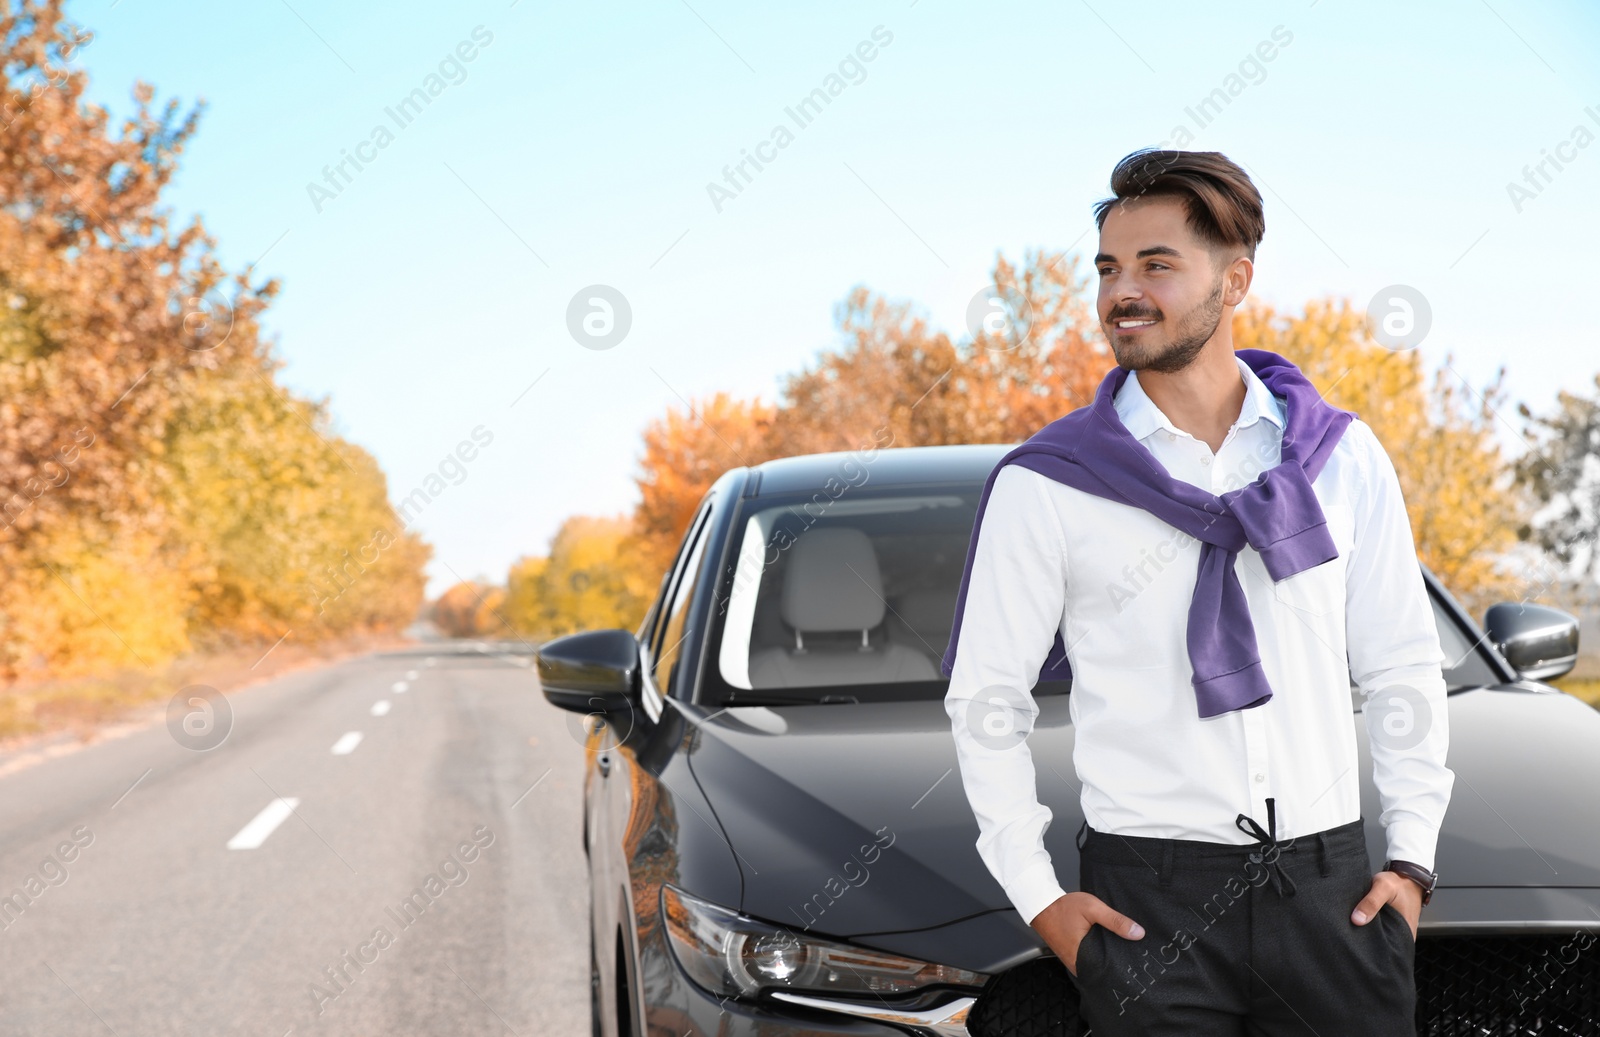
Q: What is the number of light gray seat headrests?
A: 1